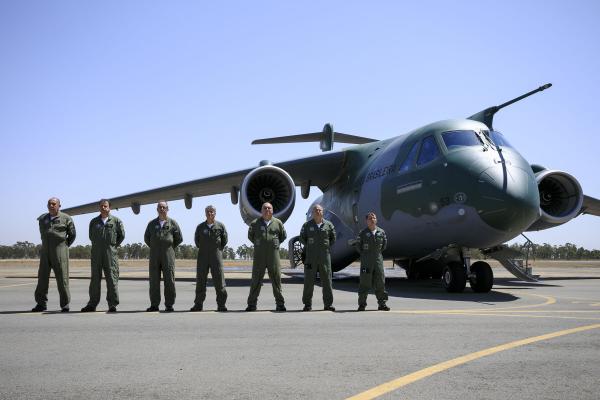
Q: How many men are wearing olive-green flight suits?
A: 7